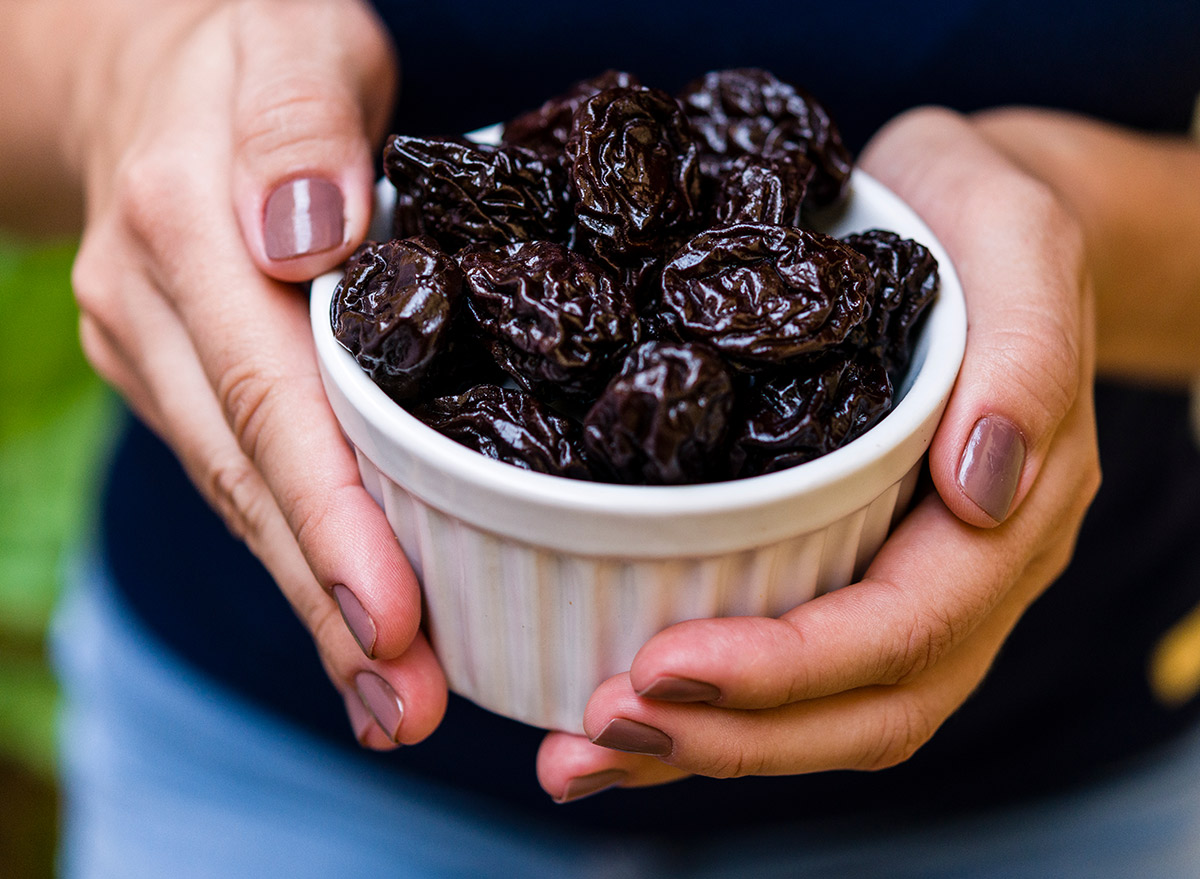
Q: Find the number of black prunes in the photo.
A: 12